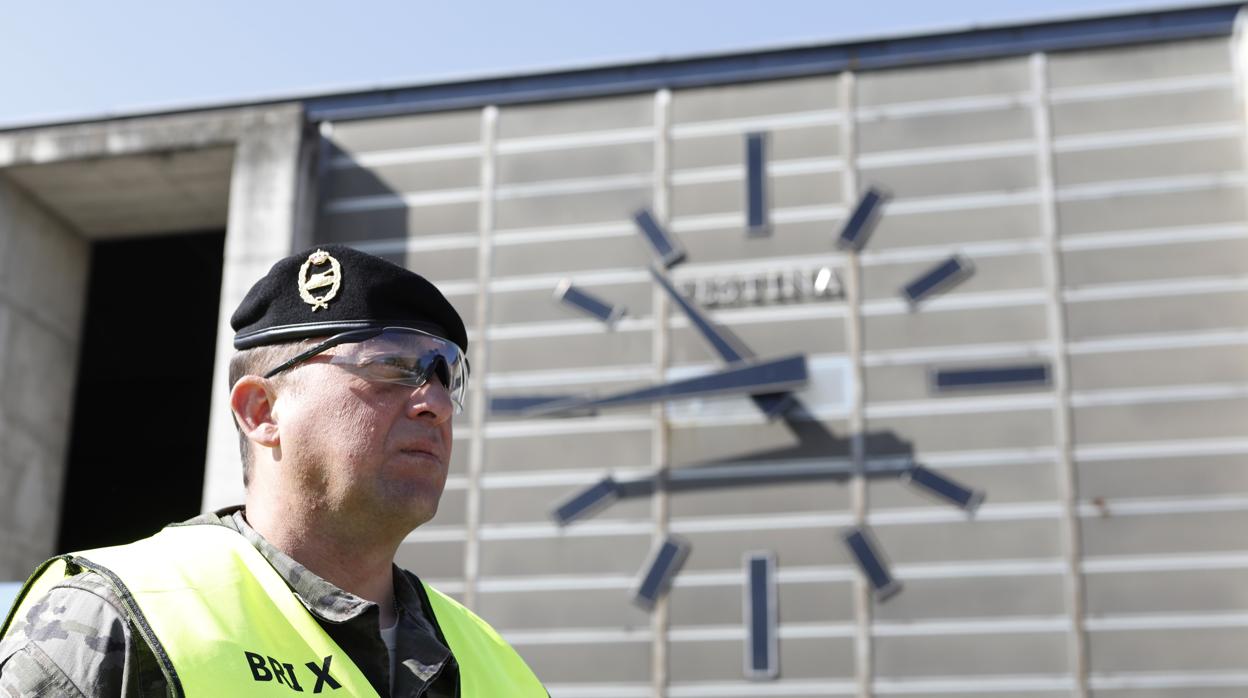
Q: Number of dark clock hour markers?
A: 12